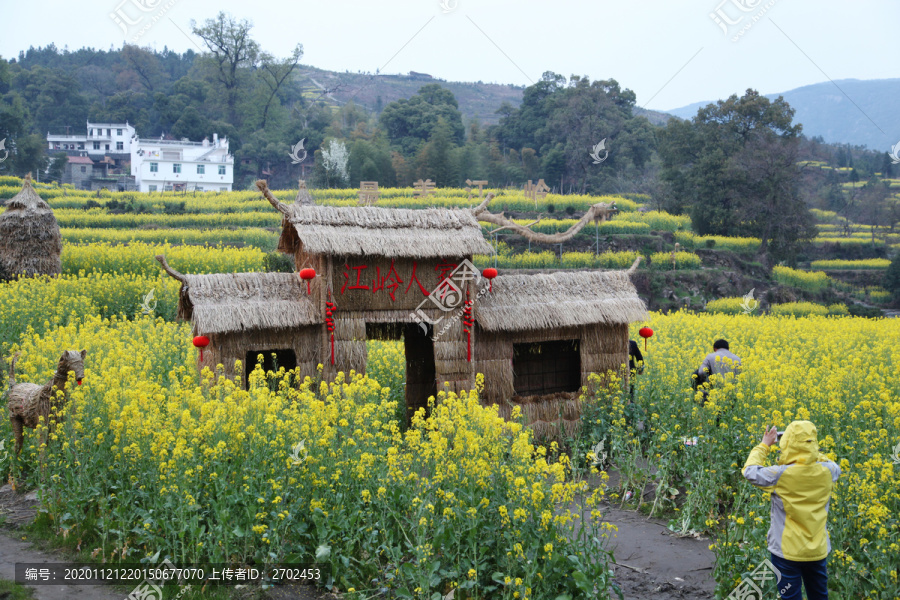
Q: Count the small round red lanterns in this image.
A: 4